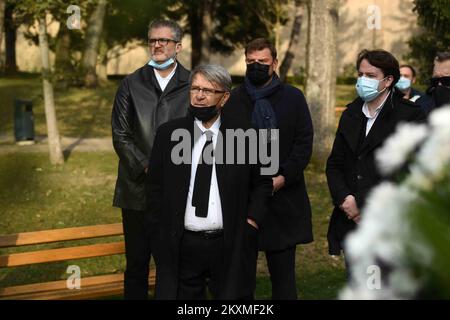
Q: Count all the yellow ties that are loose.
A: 0